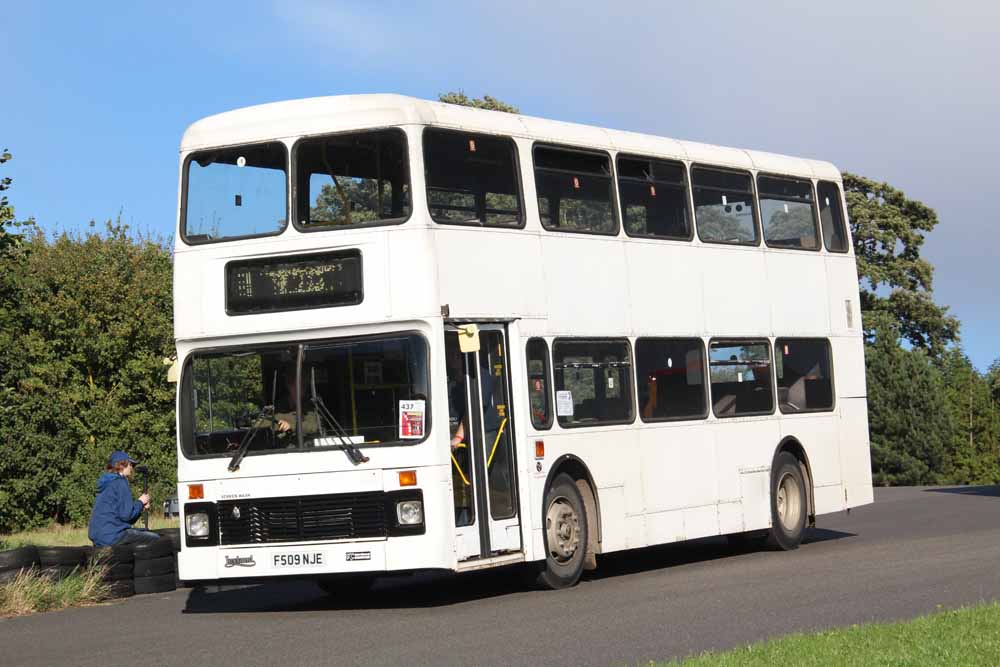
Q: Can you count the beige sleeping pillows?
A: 0